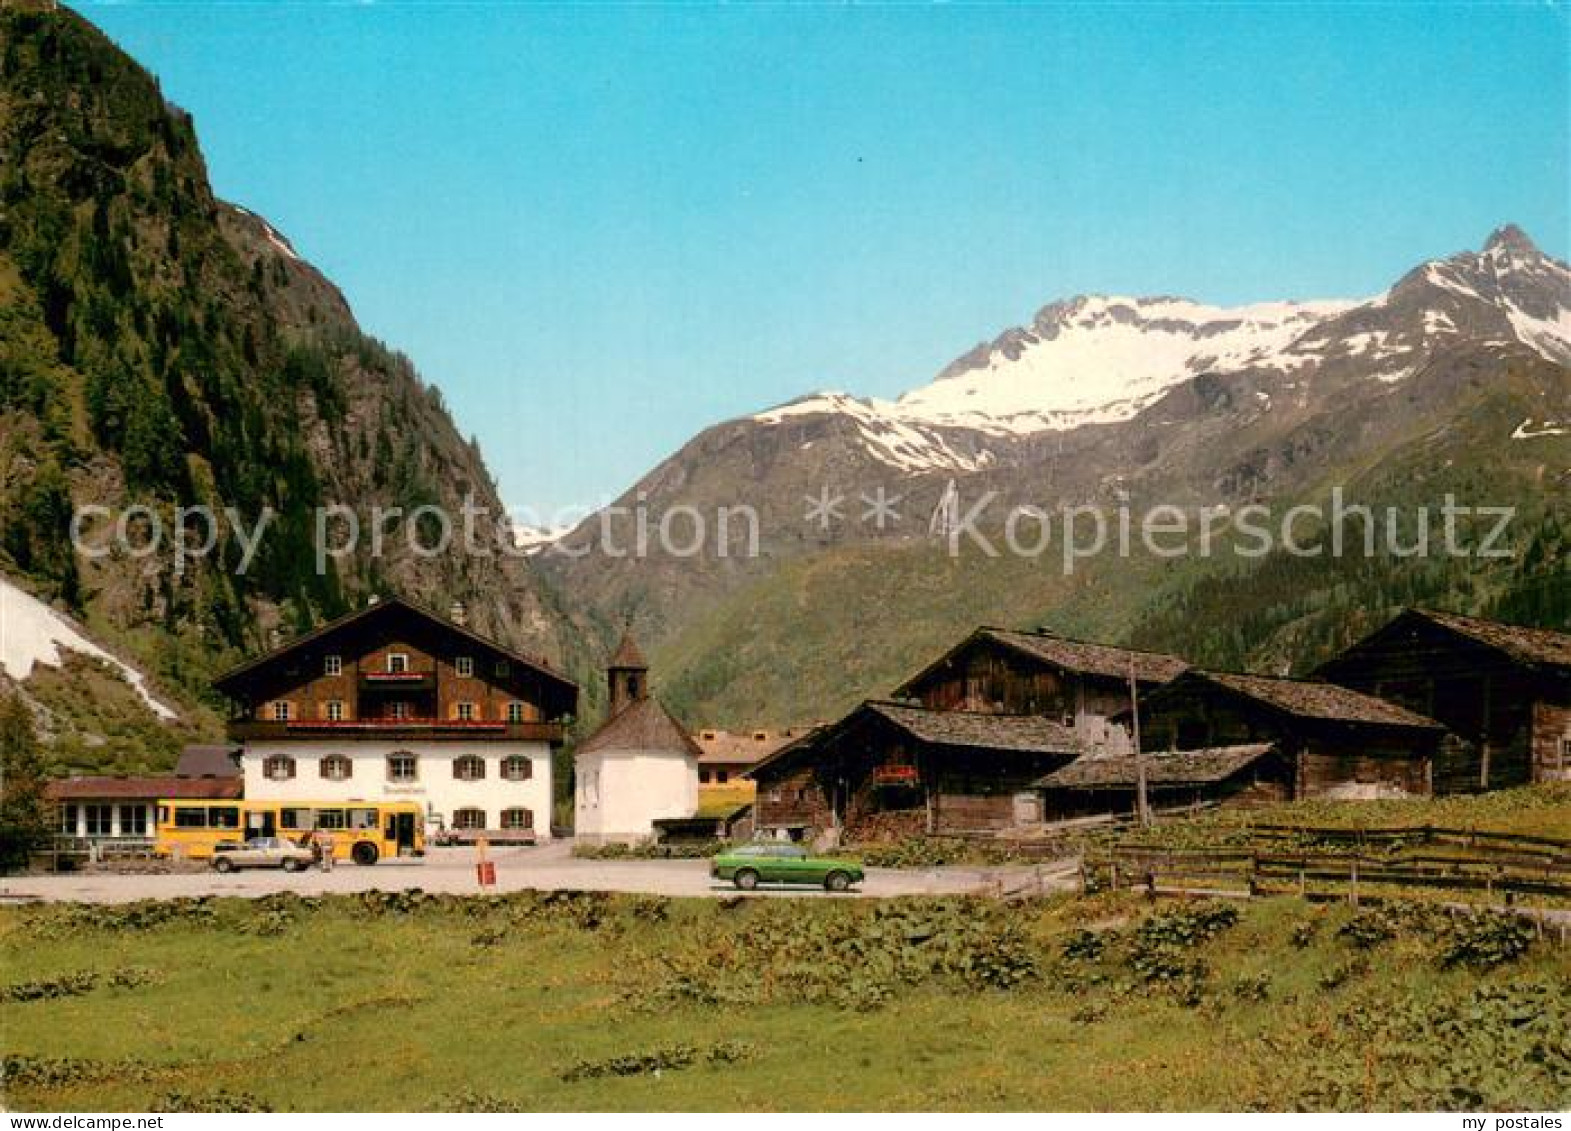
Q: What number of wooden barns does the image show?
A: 5